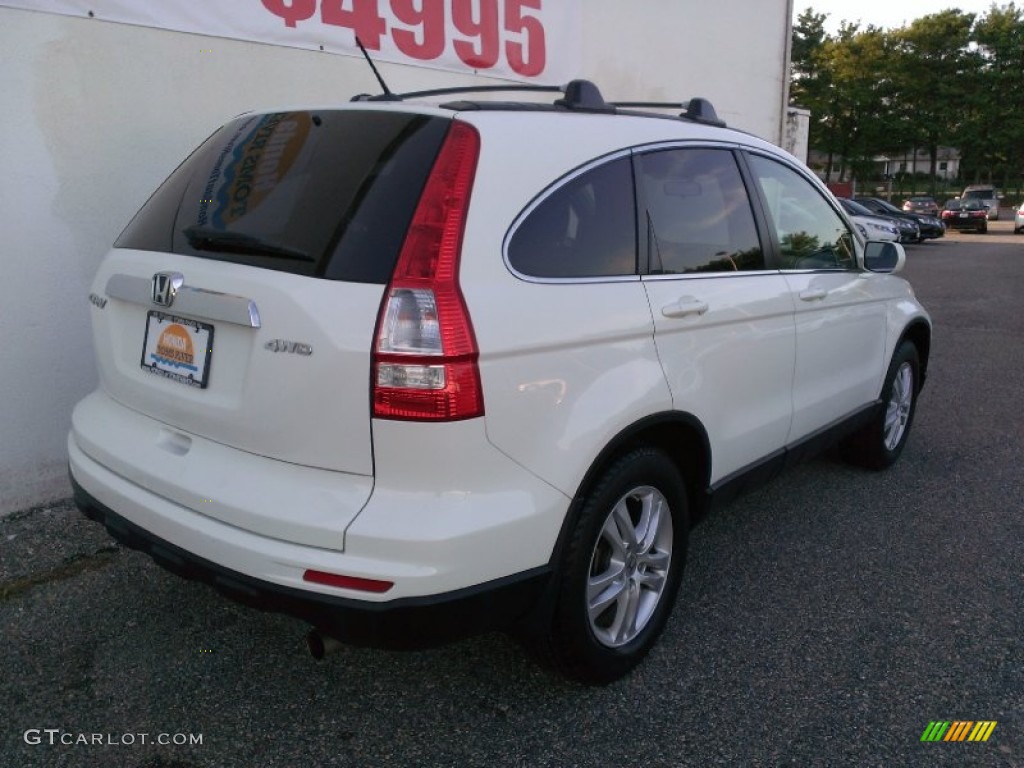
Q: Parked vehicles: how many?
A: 8